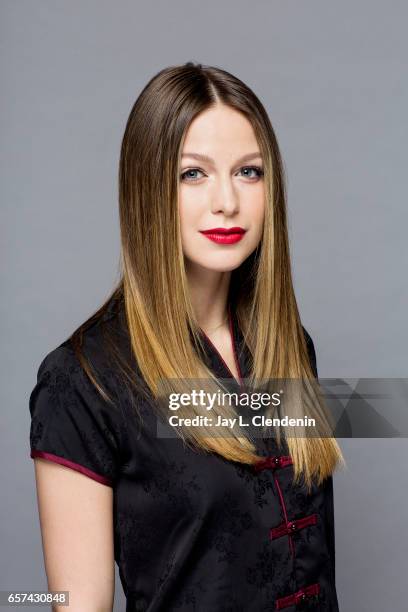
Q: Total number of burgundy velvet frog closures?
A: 3